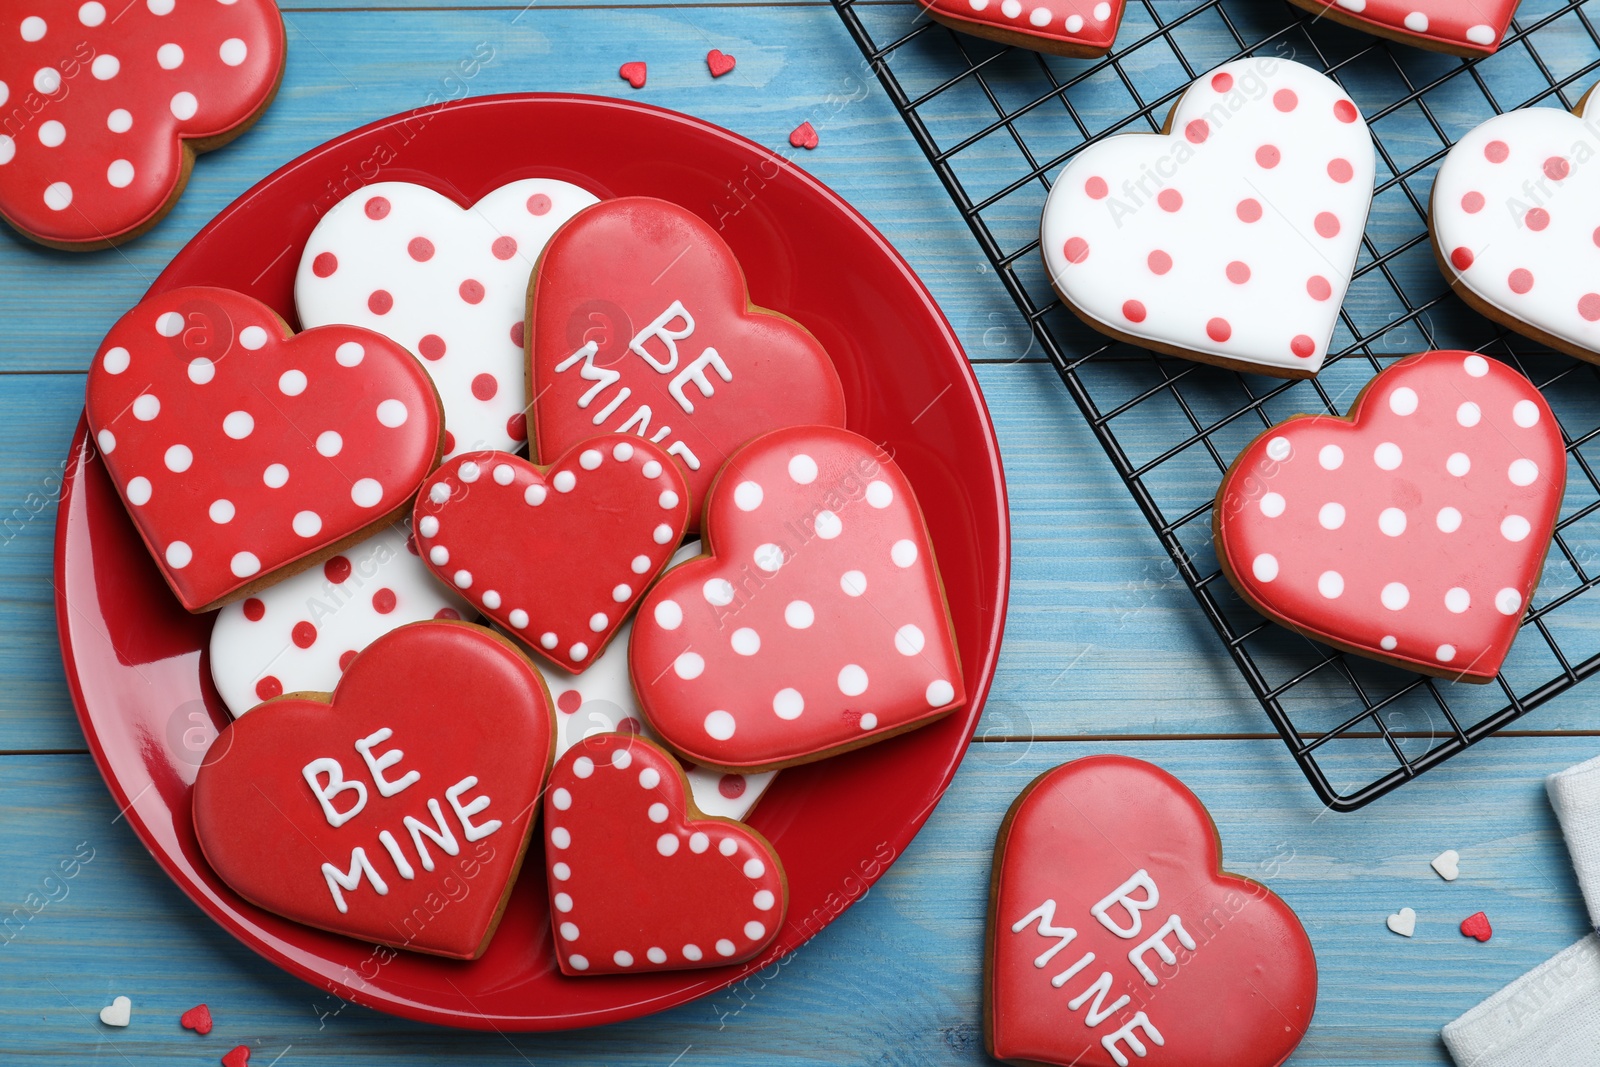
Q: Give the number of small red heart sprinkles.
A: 6